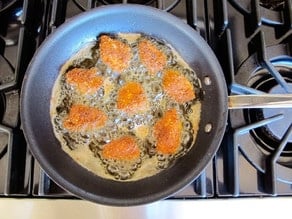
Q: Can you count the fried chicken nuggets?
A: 8